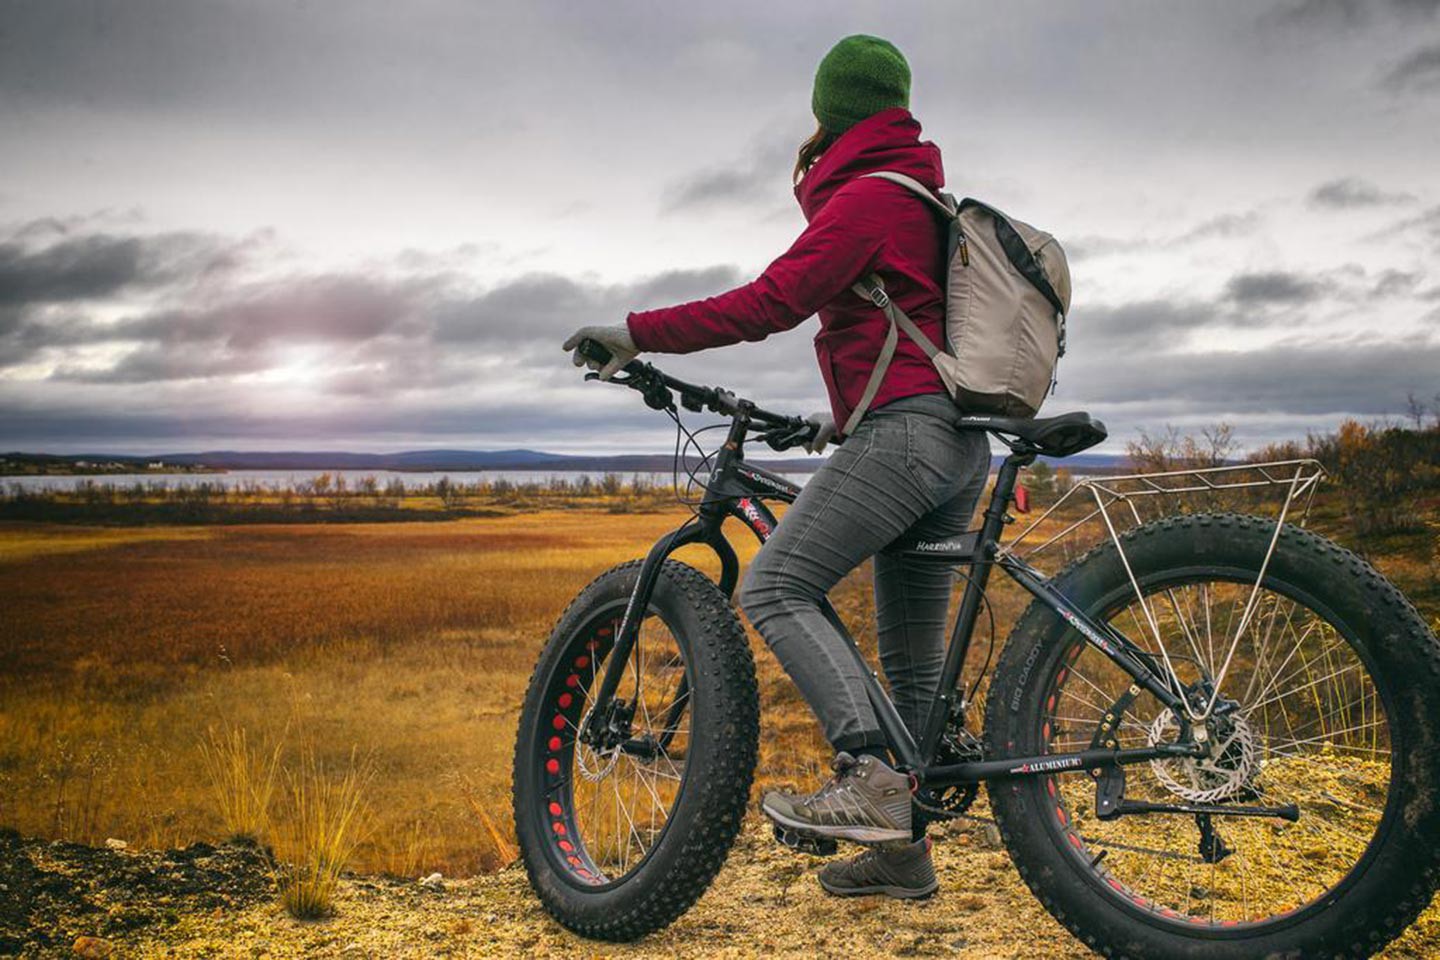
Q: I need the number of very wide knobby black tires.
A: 2